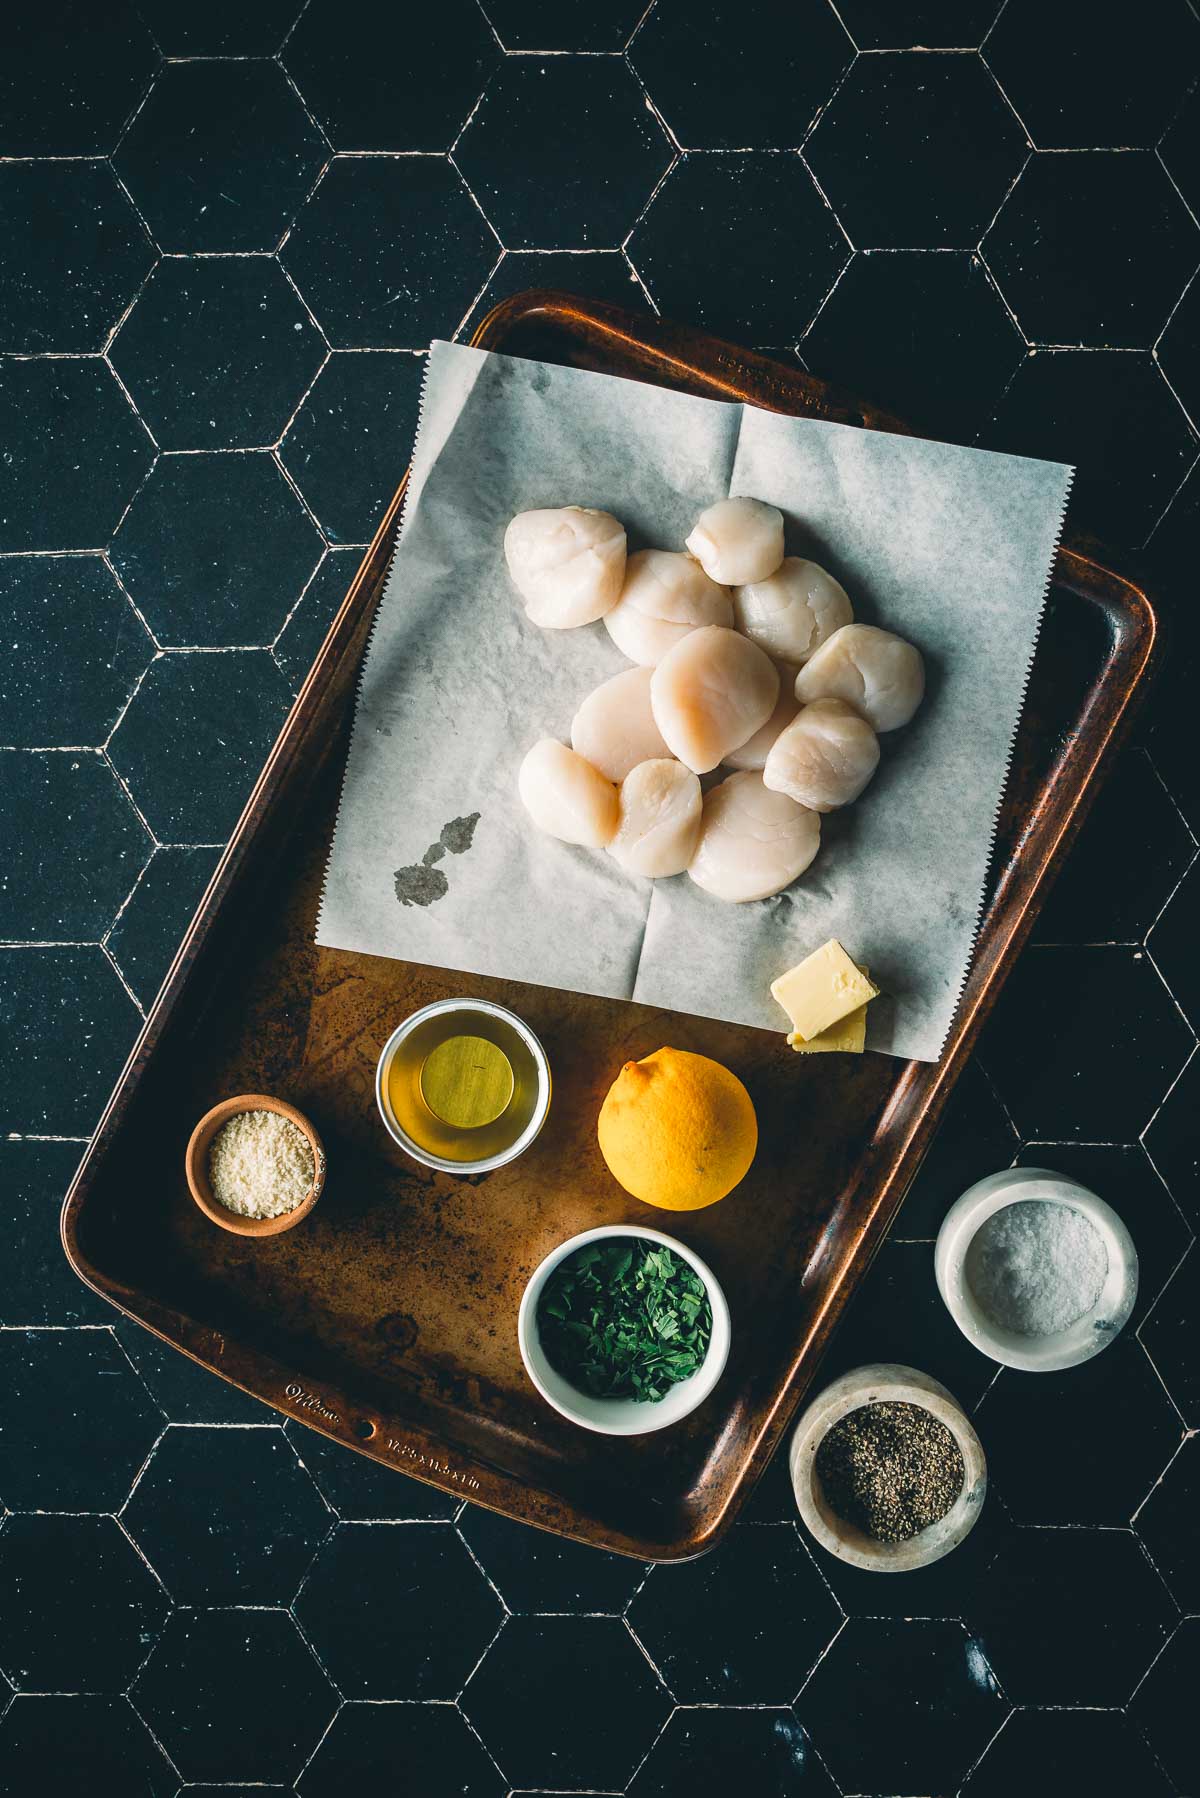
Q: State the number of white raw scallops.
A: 12